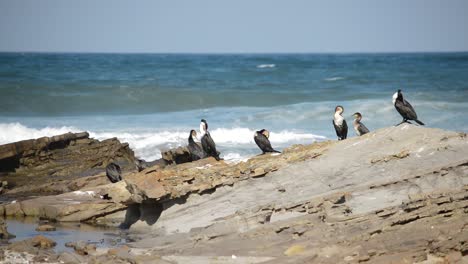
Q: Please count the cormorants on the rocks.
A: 7